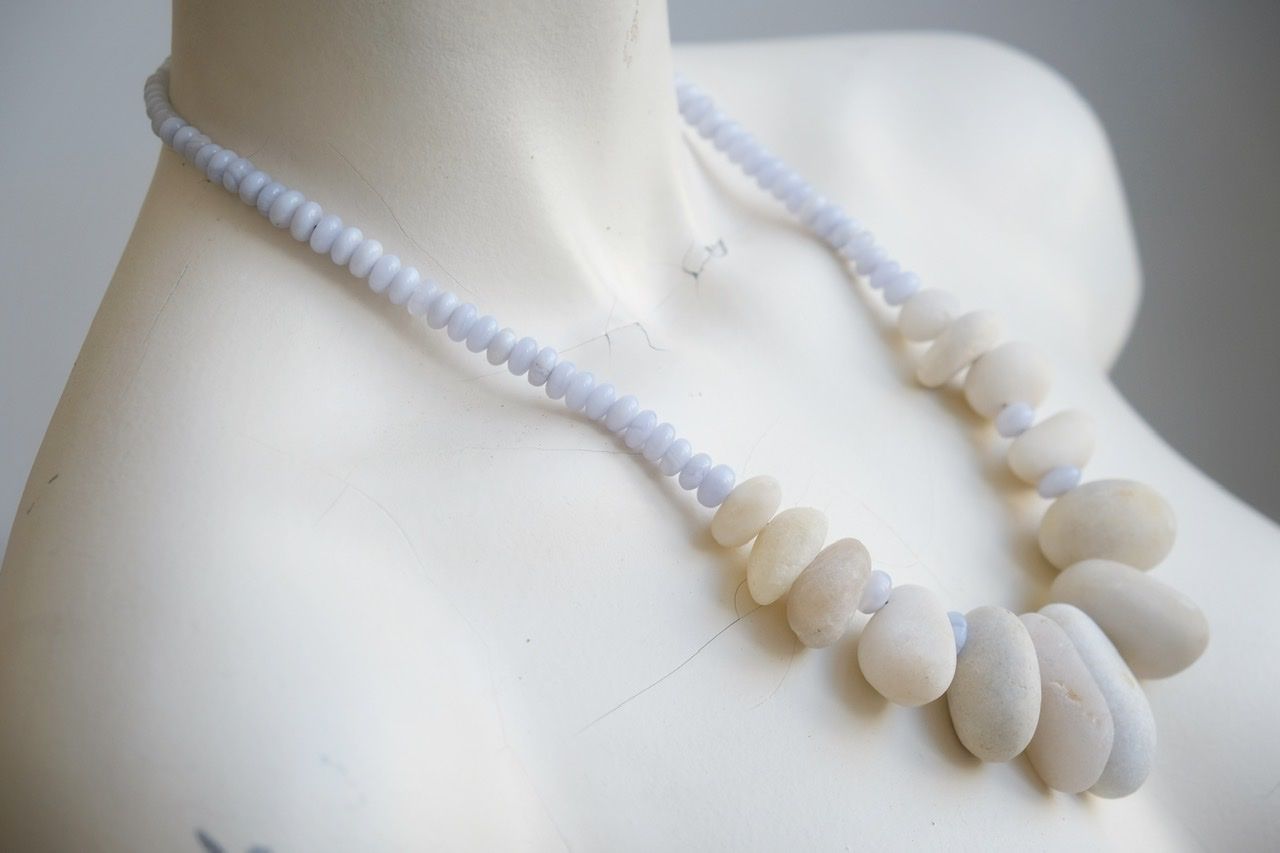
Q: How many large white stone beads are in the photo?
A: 13